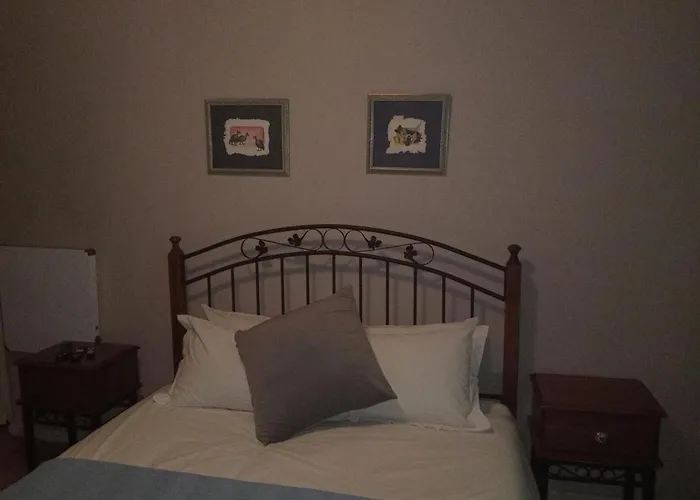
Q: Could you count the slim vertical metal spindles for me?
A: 11